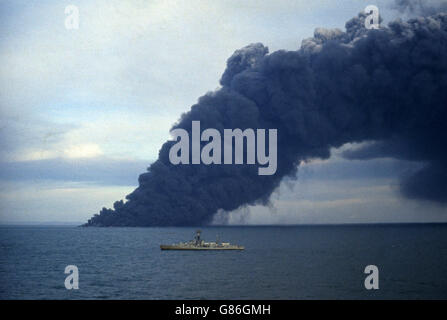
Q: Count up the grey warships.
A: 1